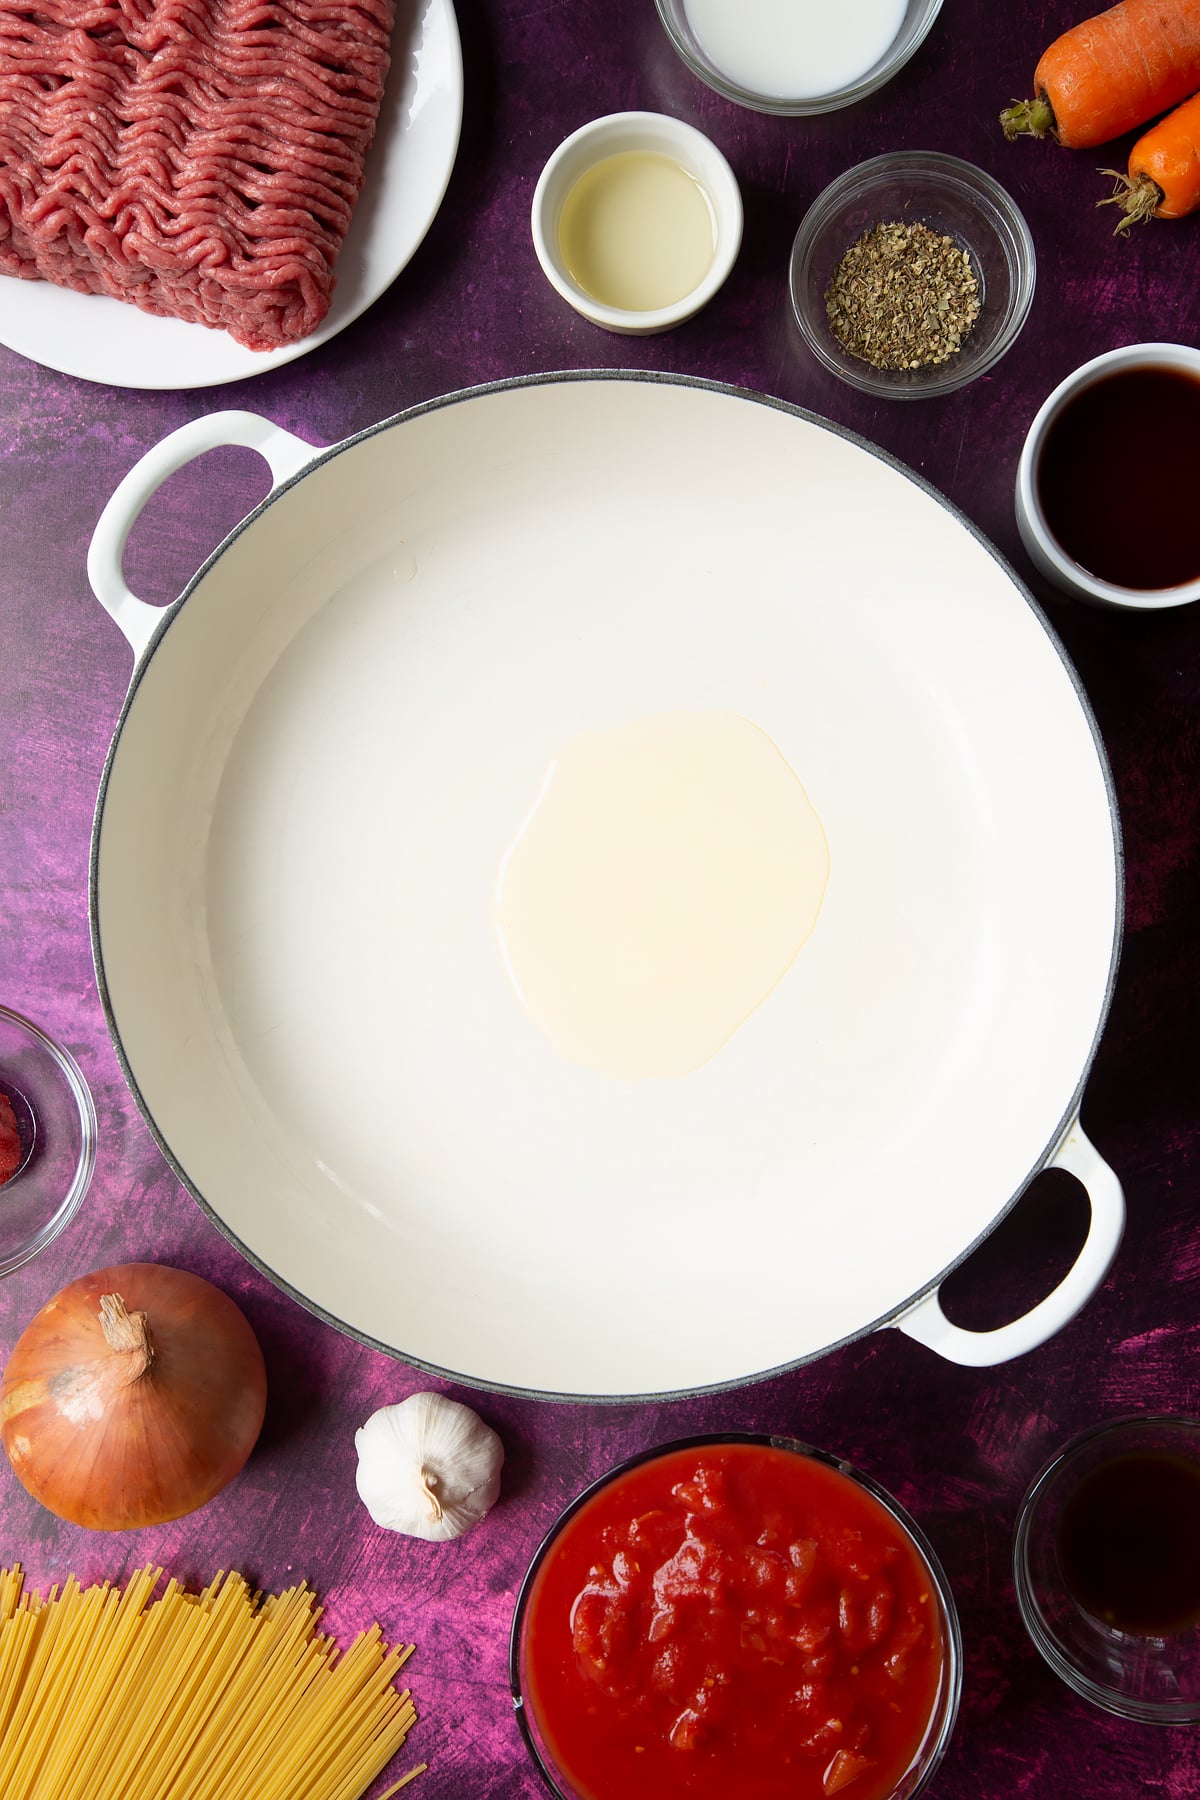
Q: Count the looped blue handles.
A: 0